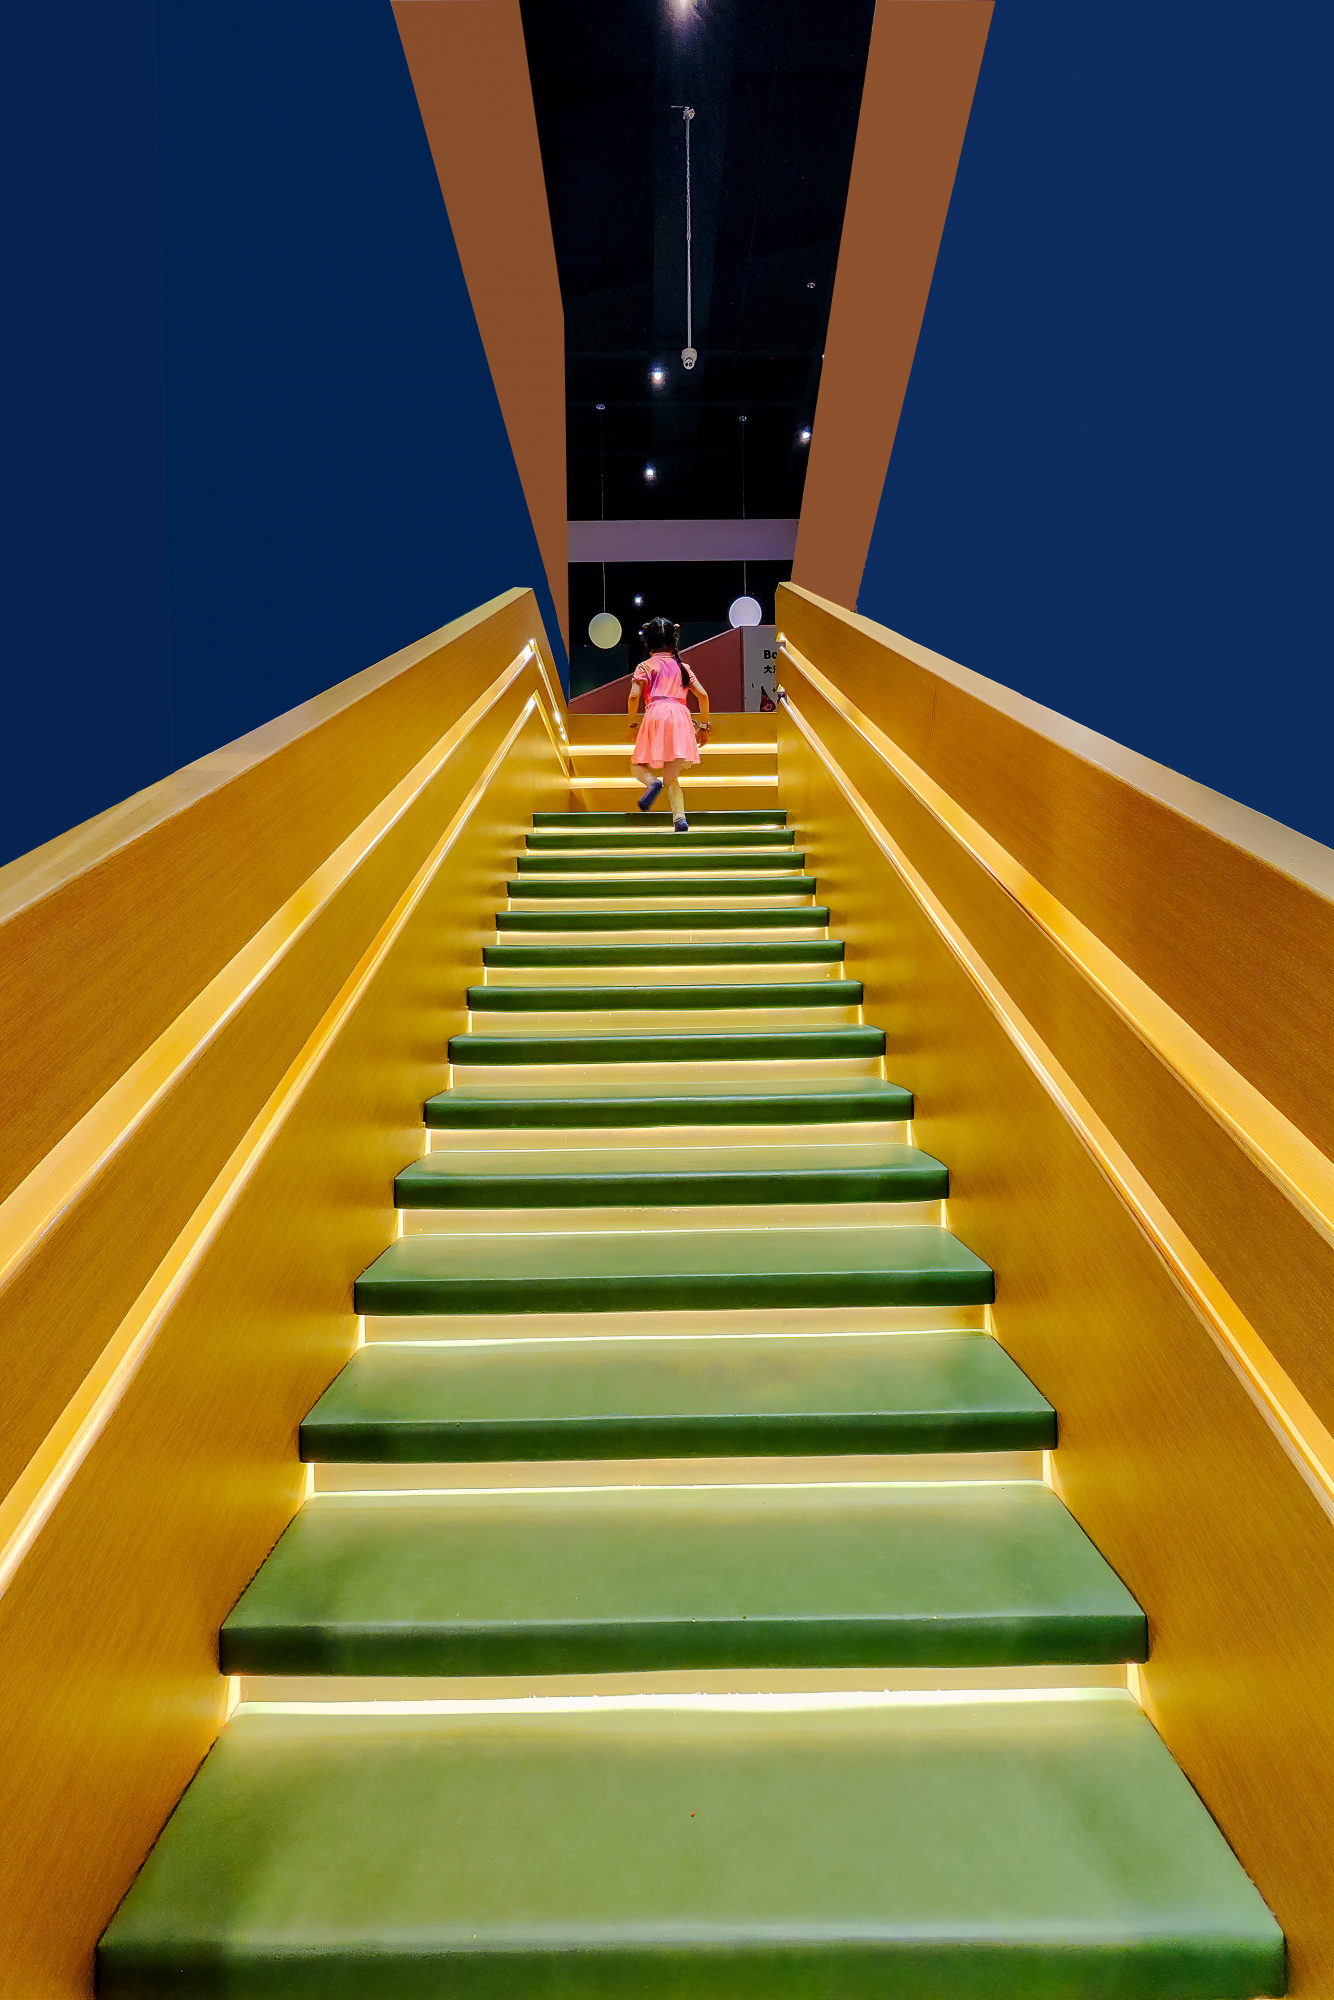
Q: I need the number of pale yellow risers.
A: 13